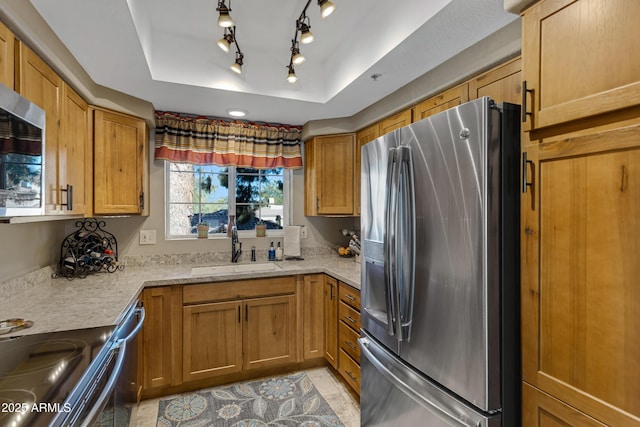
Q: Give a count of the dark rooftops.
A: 1